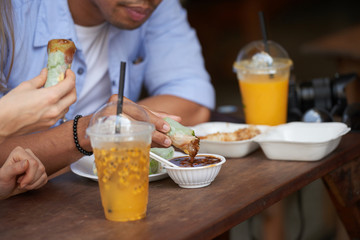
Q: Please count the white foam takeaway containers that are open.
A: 1